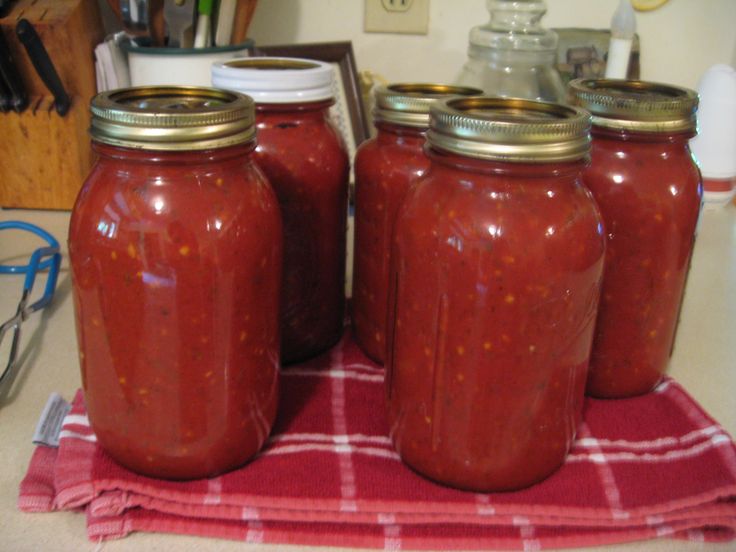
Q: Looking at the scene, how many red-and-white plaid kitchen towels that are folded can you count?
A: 1